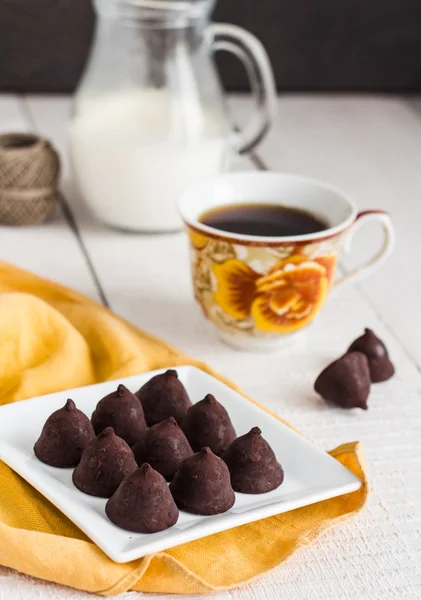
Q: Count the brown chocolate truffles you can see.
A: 11